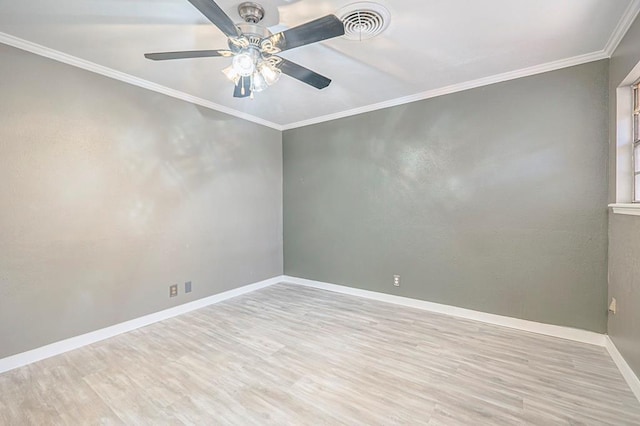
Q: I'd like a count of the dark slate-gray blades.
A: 5